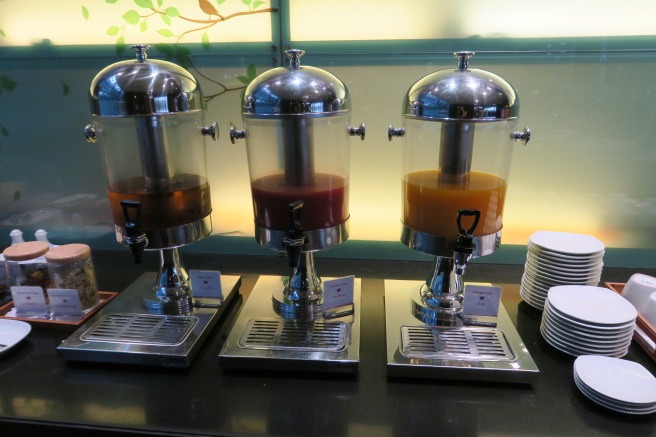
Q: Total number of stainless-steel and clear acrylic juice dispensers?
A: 3